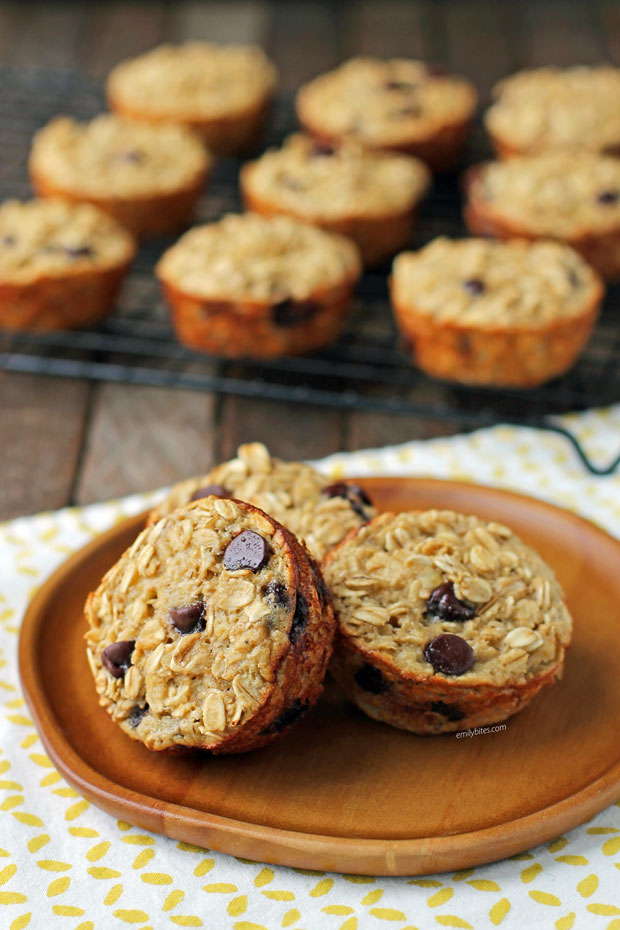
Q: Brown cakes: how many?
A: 12